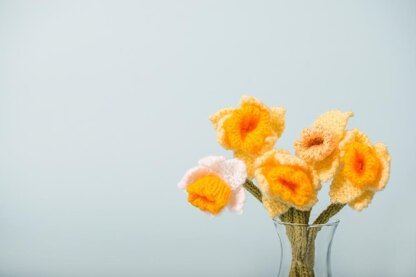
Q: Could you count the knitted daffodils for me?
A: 5